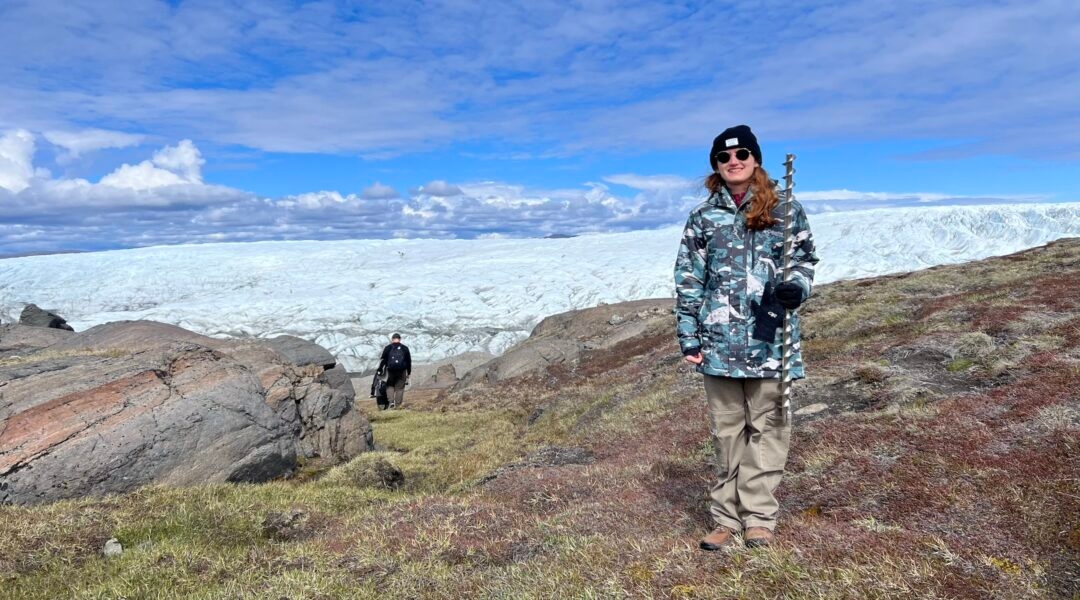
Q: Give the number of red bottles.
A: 0